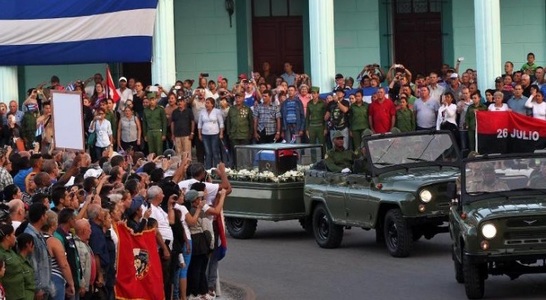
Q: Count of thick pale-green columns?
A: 4